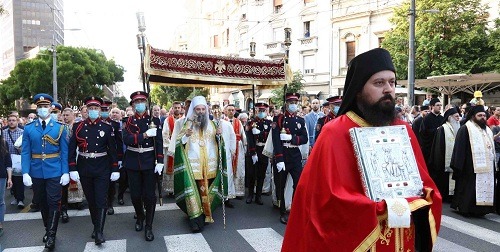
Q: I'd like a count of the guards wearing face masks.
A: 8